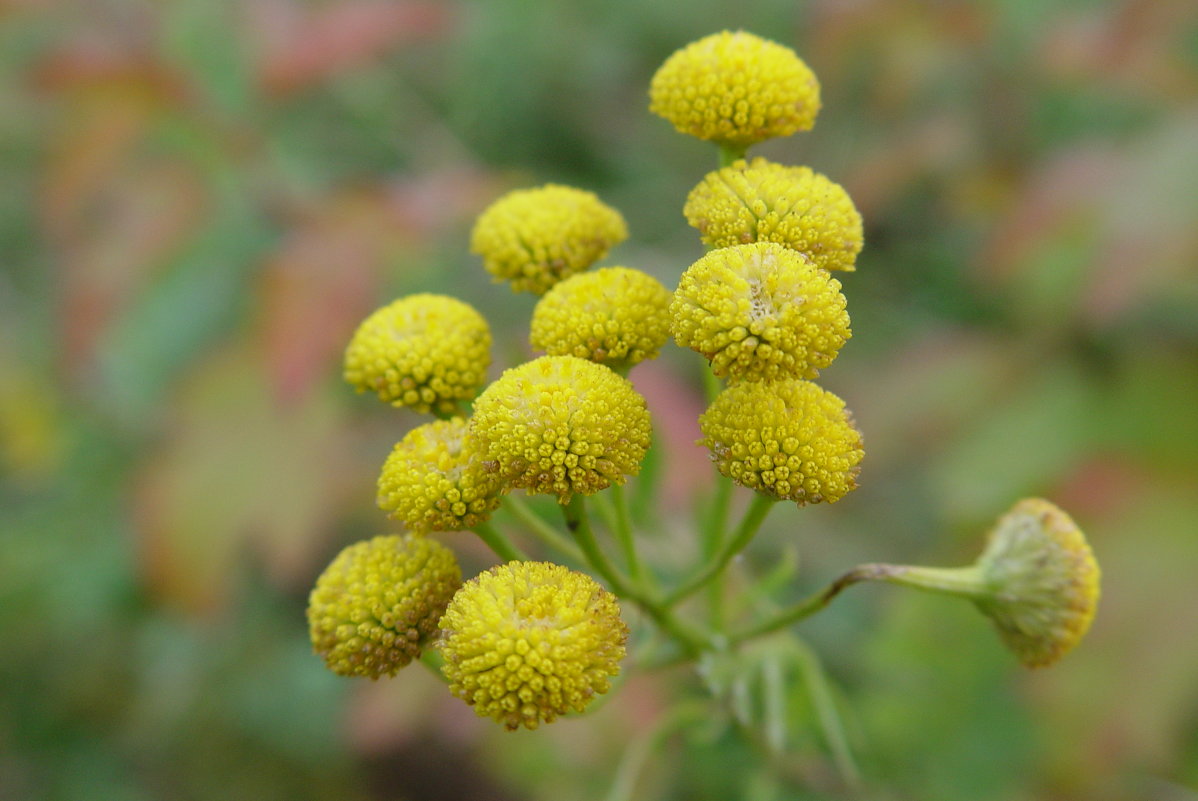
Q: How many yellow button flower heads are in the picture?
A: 12